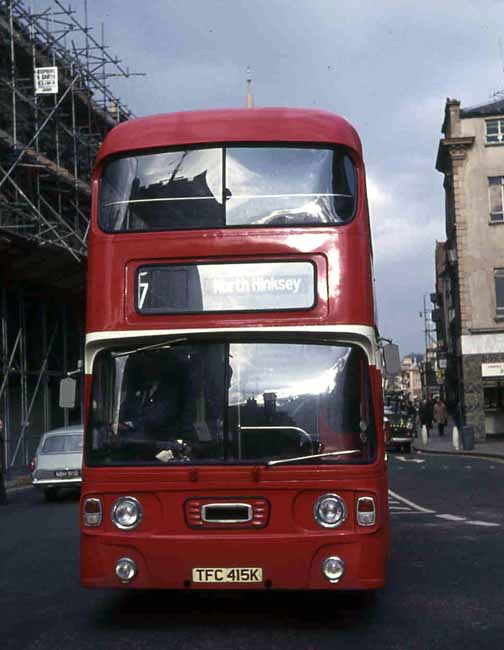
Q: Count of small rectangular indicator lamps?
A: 2